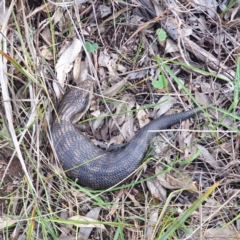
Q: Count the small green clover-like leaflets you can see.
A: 3